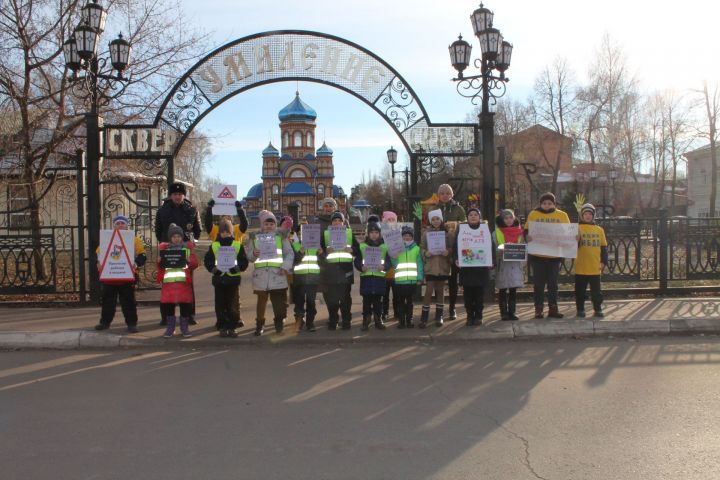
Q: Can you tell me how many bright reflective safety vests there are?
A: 8